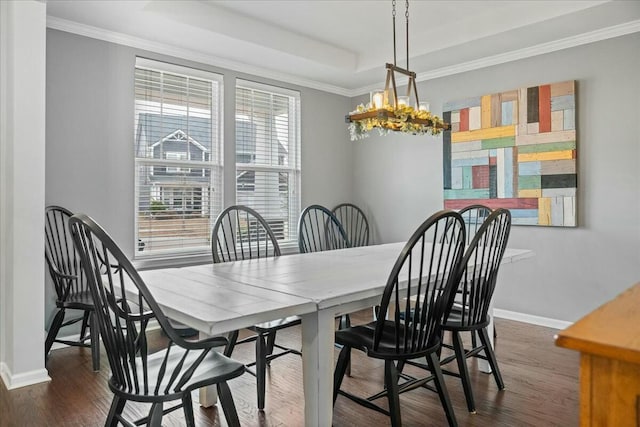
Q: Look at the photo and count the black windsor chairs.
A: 8